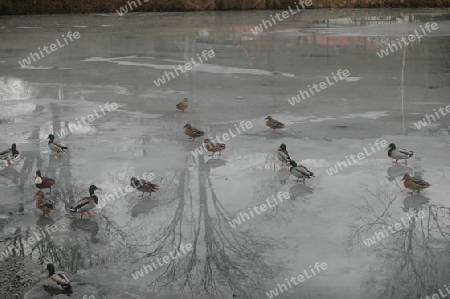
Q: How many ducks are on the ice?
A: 15